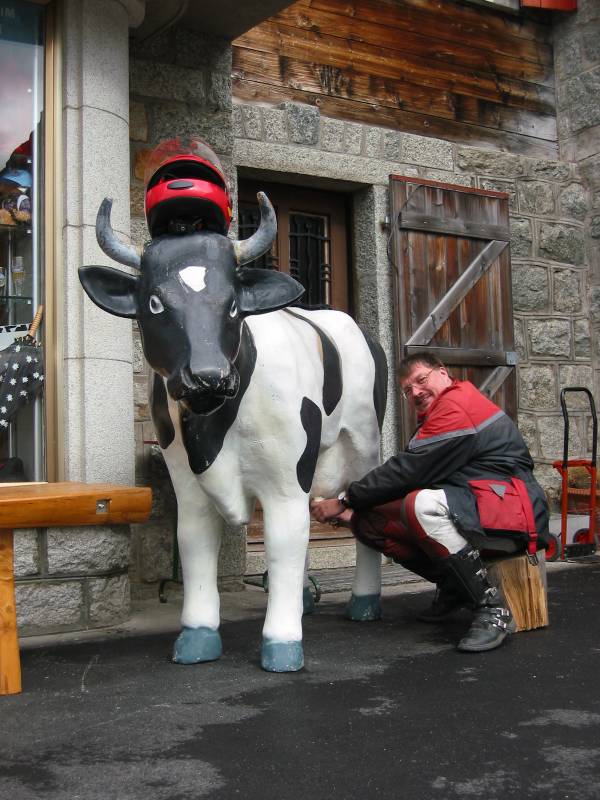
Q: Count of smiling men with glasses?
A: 1